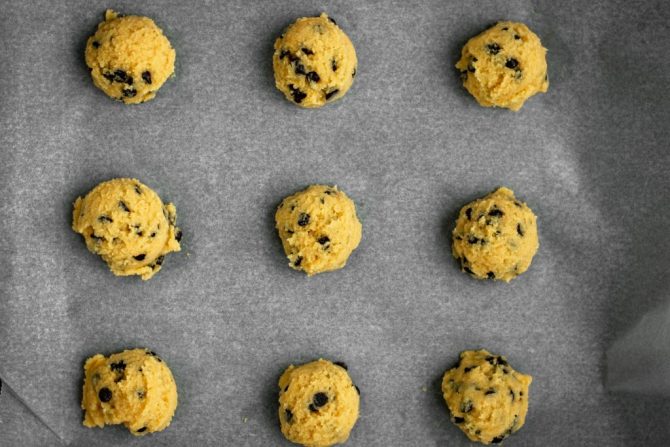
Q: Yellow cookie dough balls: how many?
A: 9